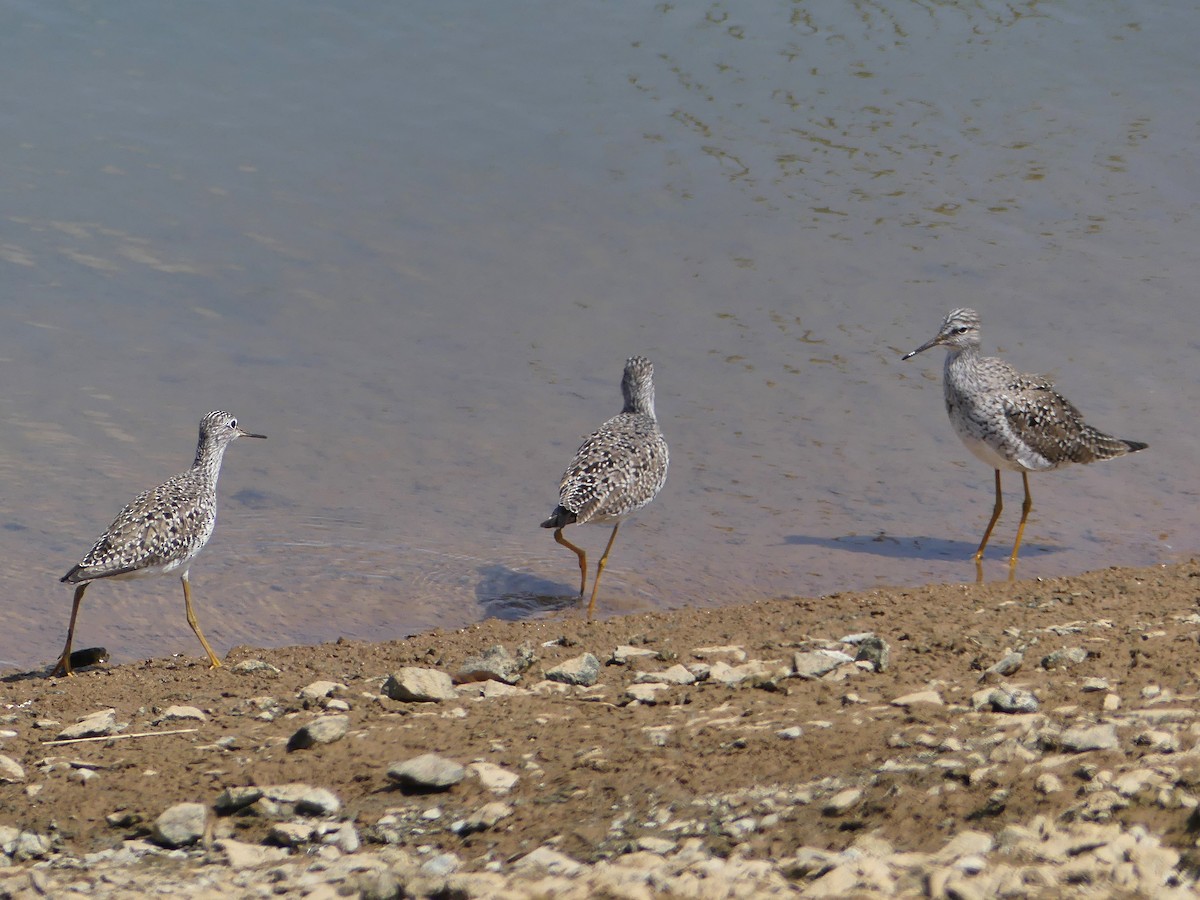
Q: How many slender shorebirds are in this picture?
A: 3